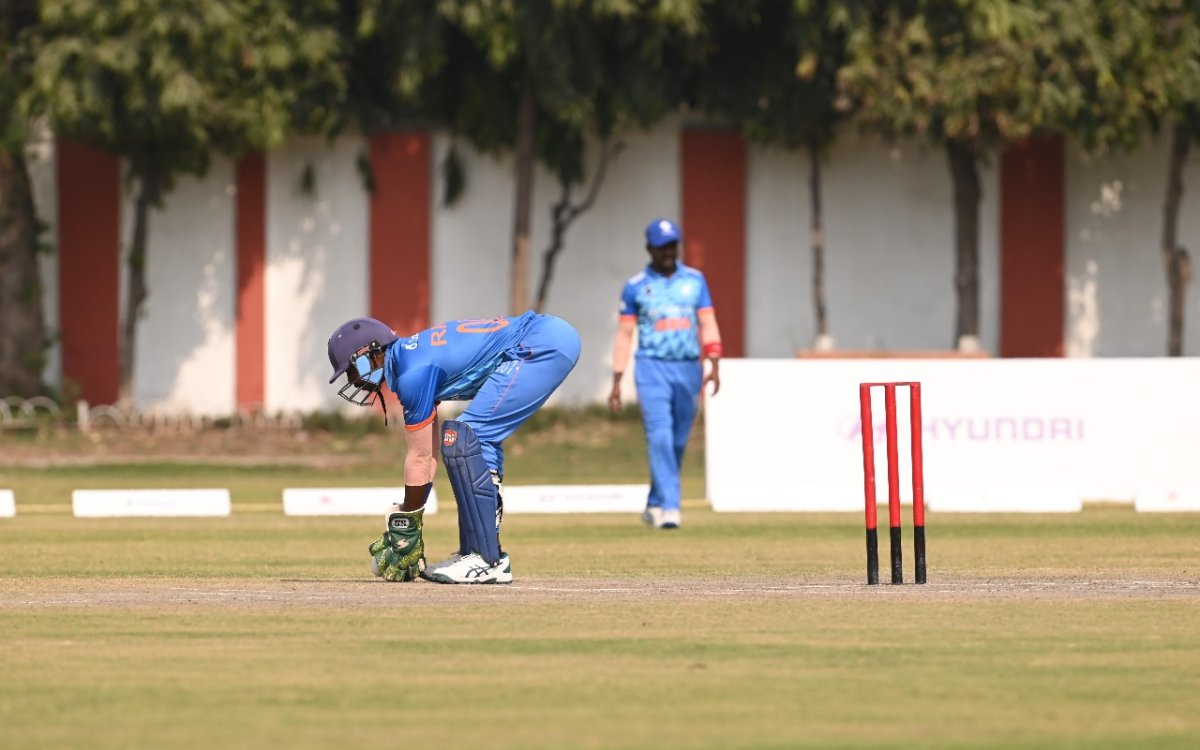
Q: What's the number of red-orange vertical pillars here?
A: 5